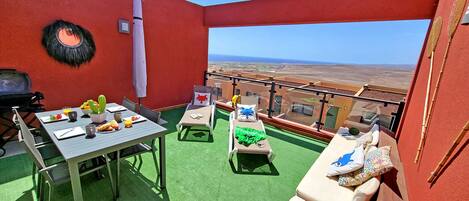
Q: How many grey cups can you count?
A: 3